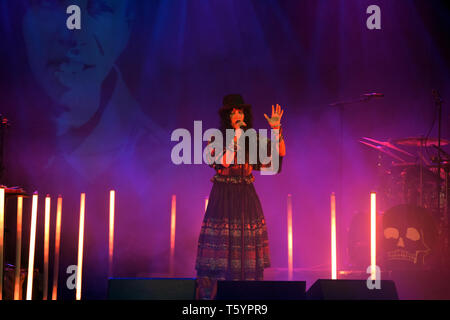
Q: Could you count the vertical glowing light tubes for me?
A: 12